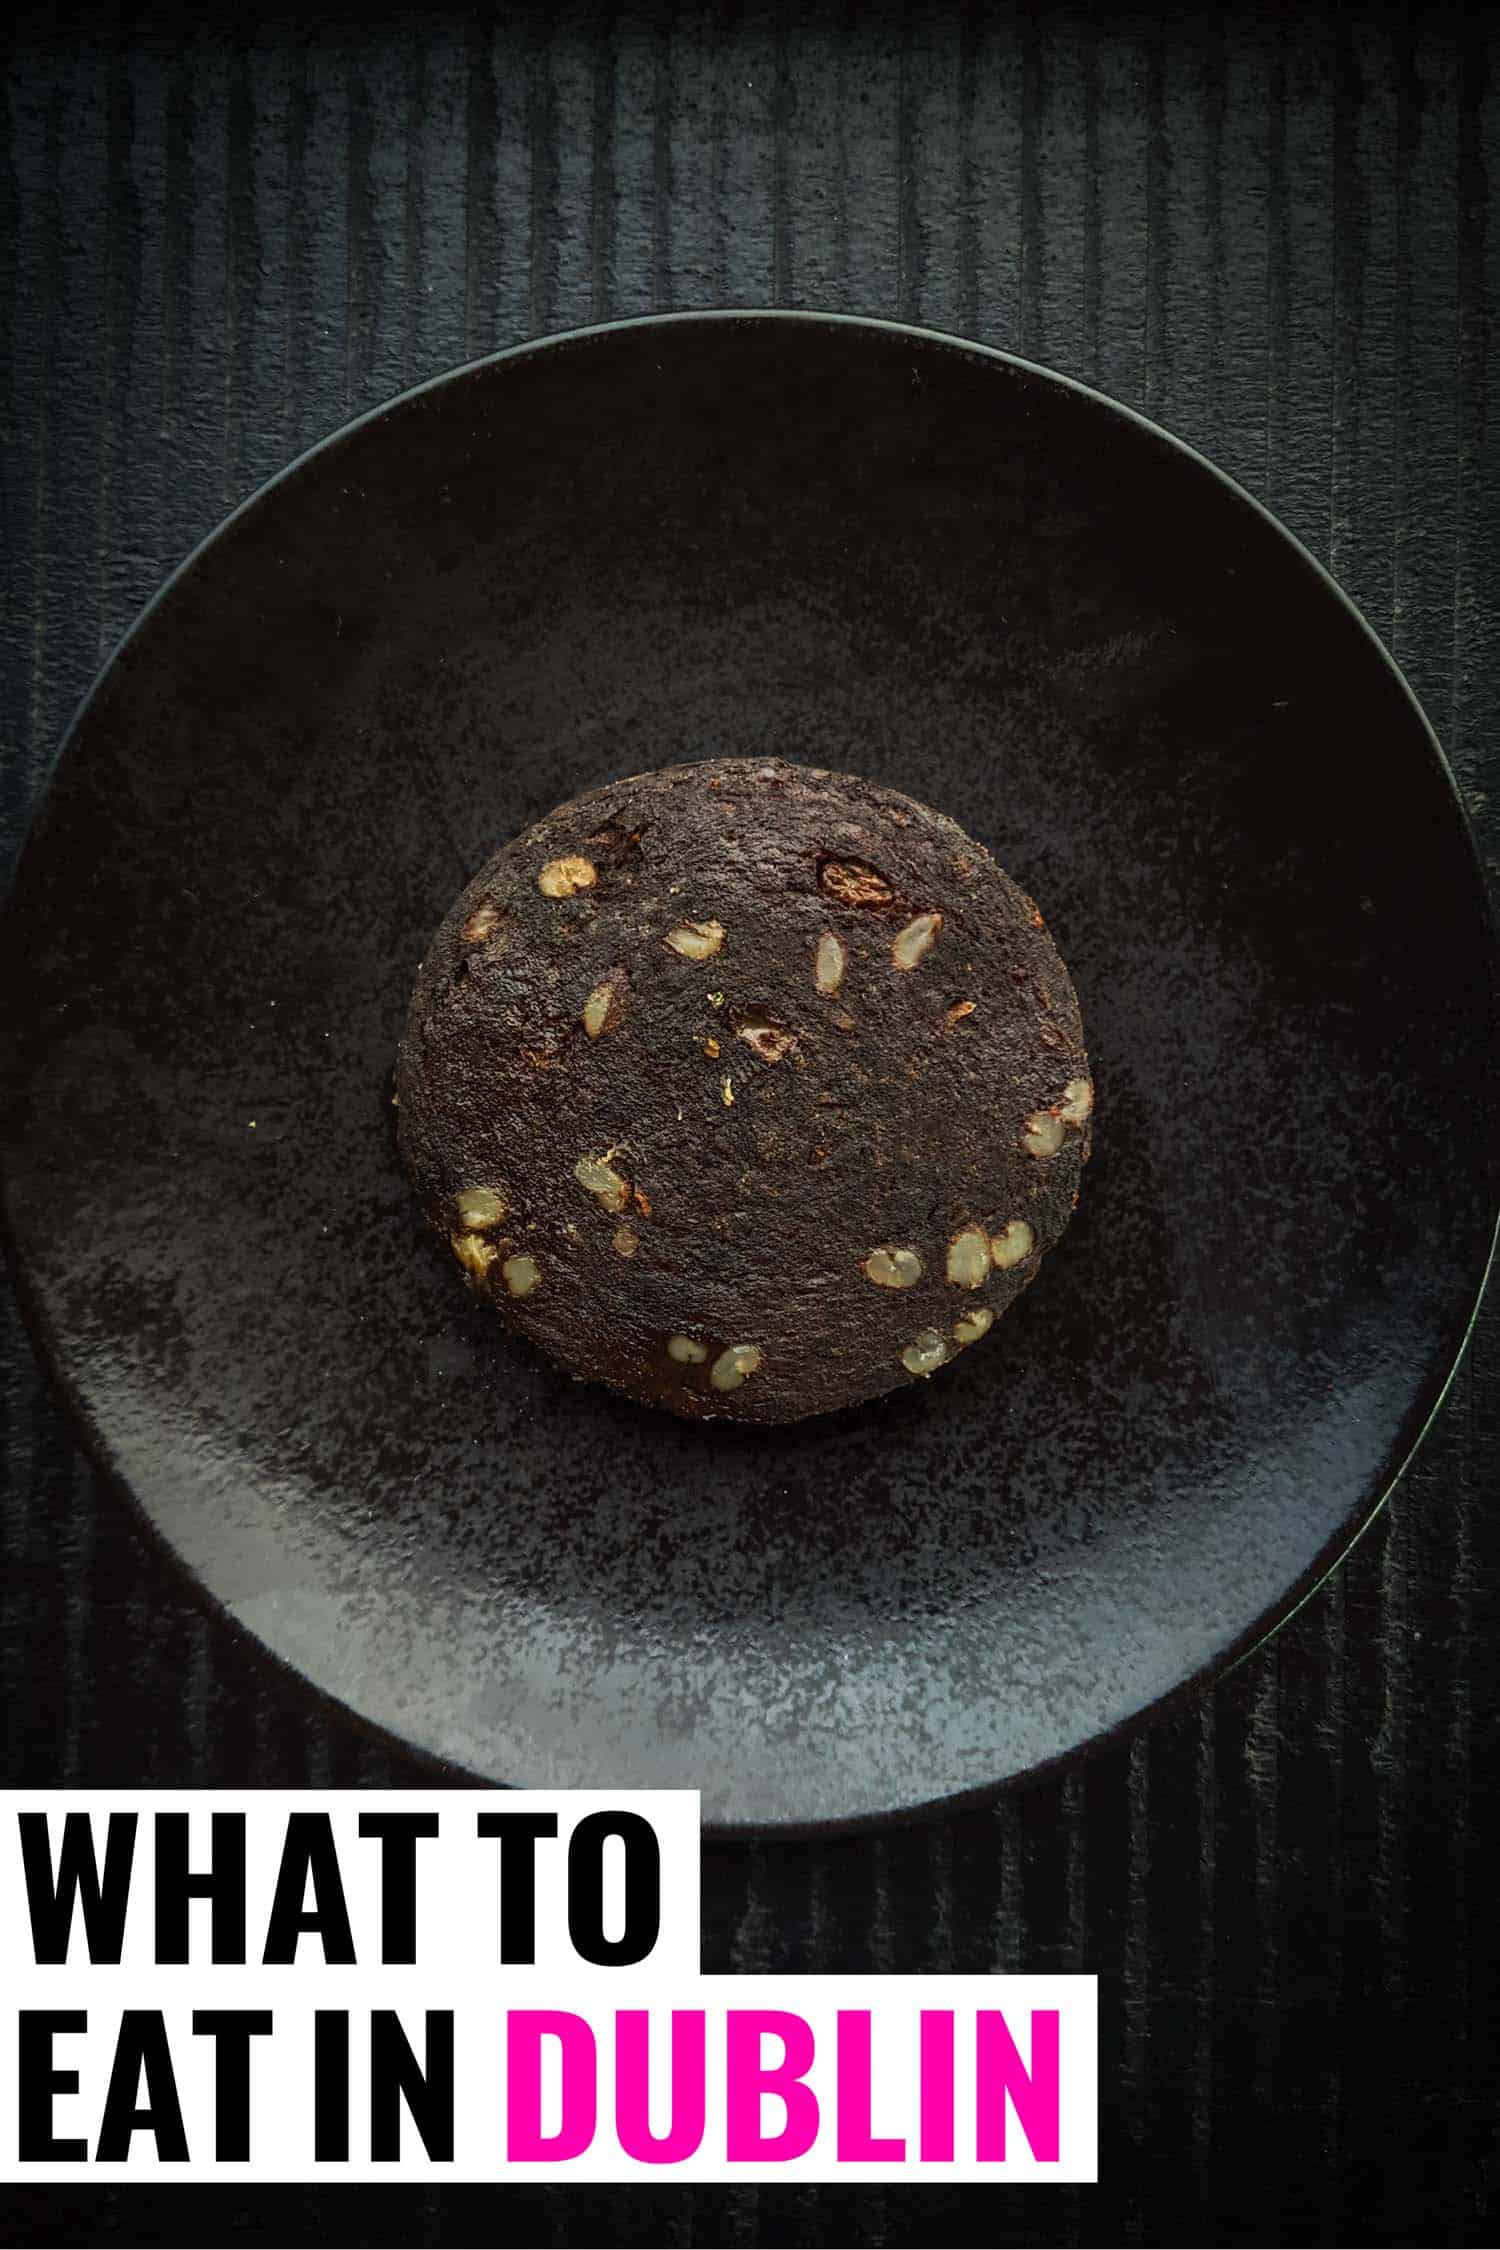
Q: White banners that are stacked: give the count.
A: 2